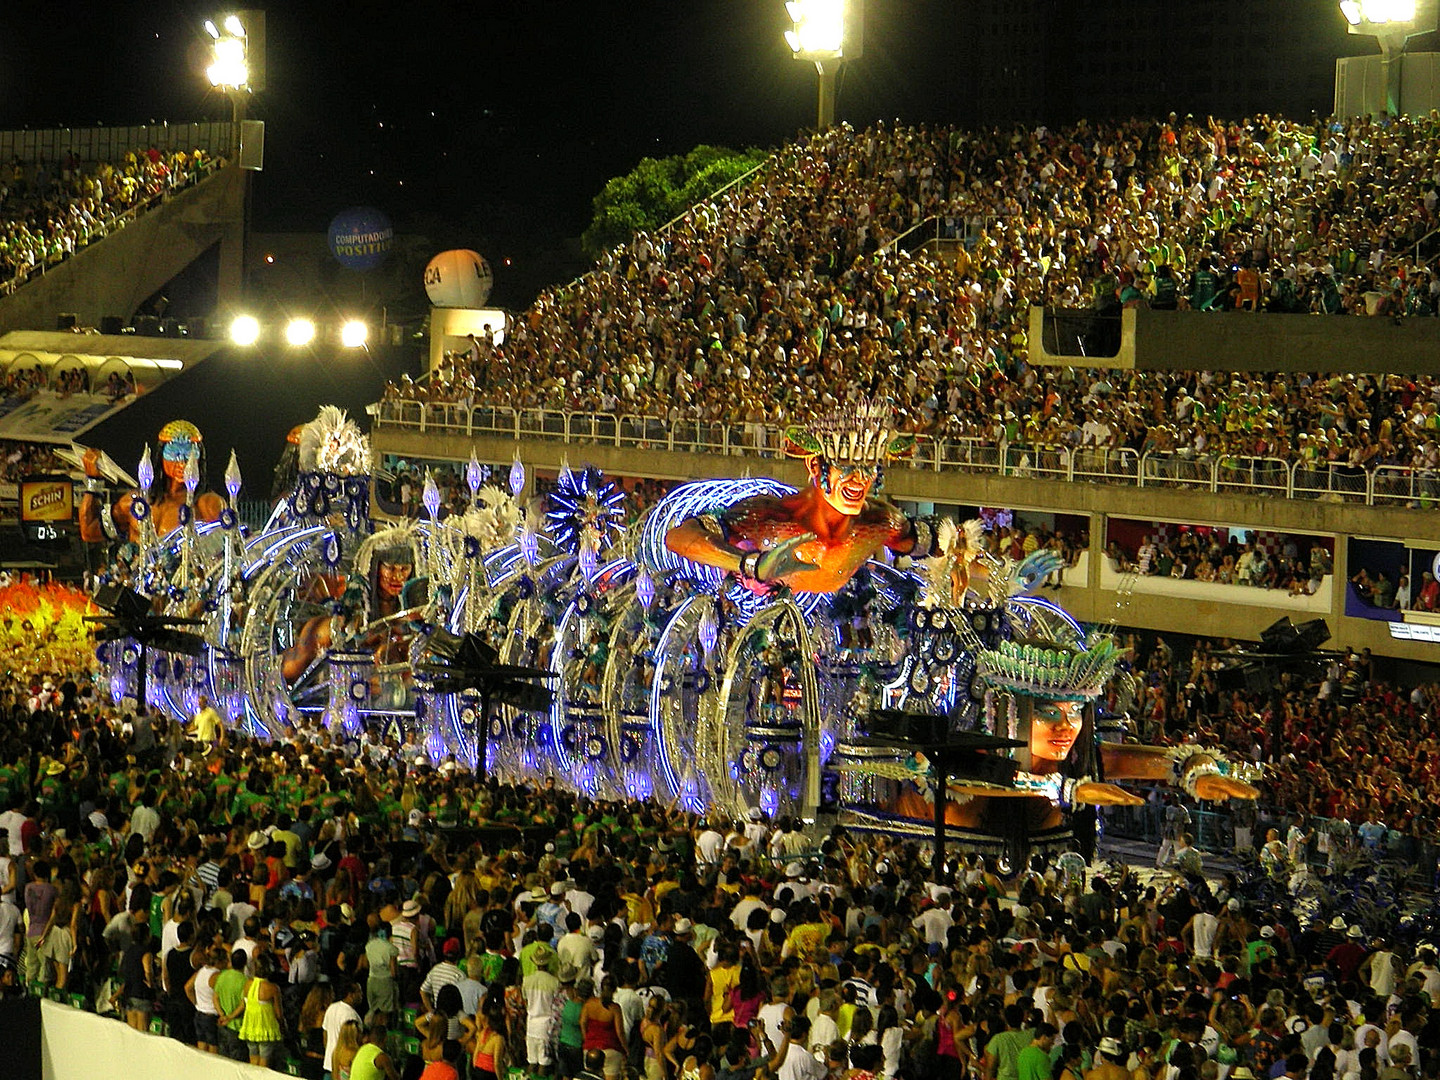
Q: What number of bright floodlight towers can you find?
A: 3